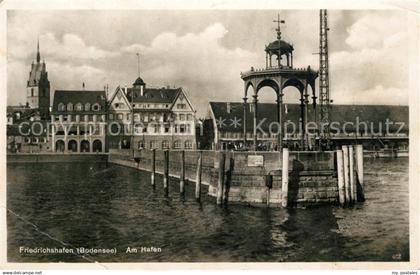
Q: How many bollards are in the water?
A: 11